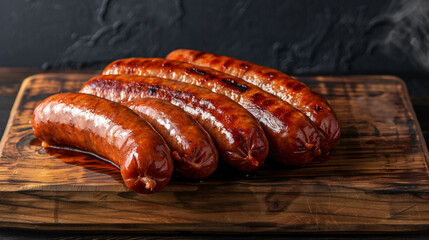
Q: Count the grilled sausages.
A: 5